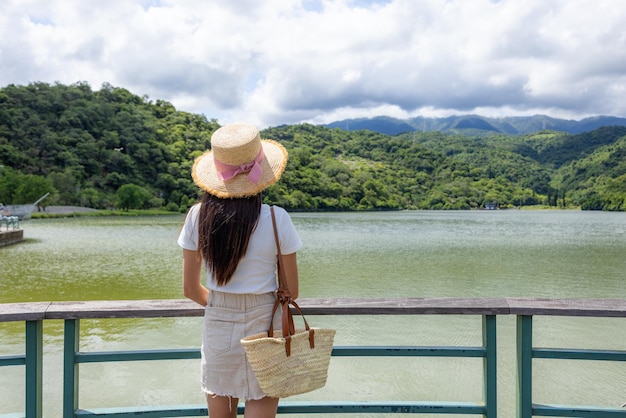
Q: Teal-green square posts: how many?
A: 4